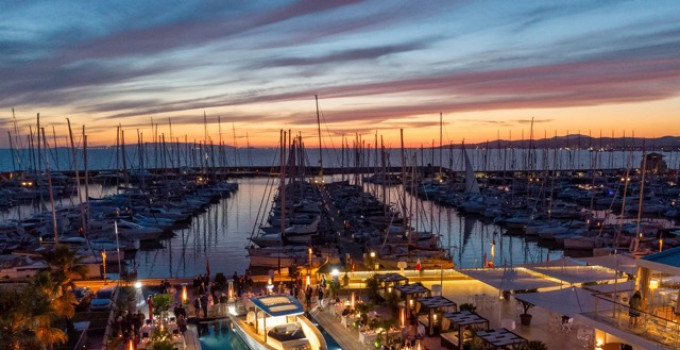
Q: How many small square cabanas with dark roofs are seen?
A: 5